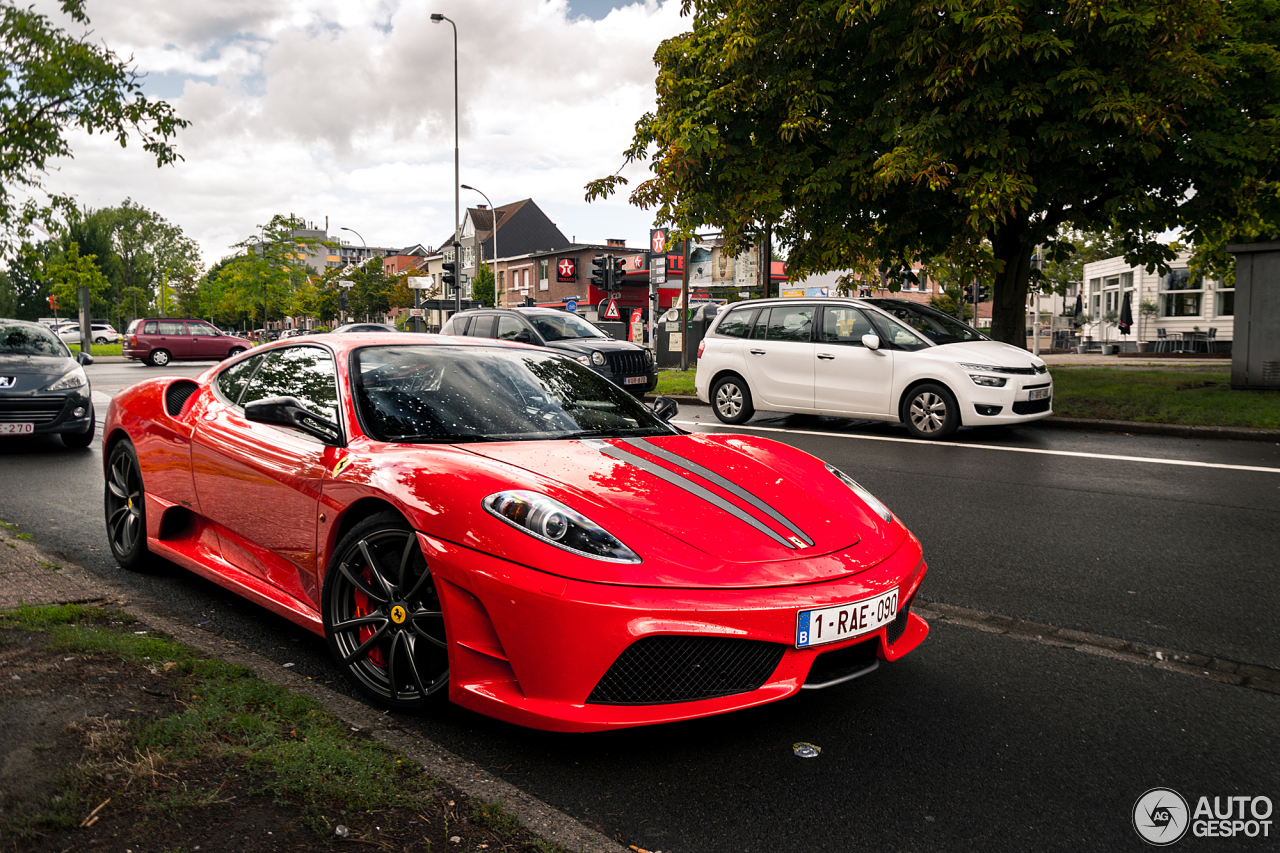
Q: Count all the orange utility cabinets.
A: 0